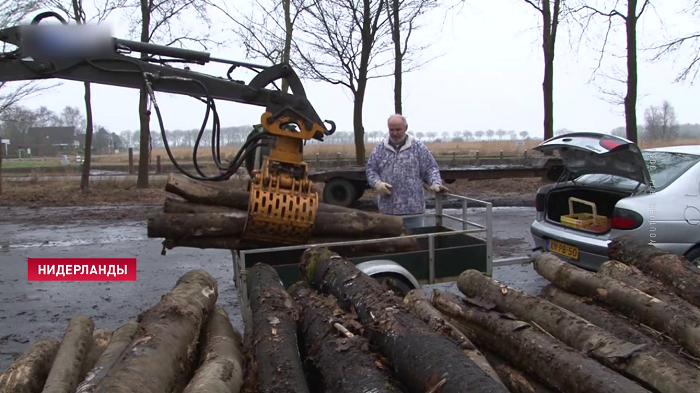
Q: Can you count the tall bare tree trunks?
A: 7